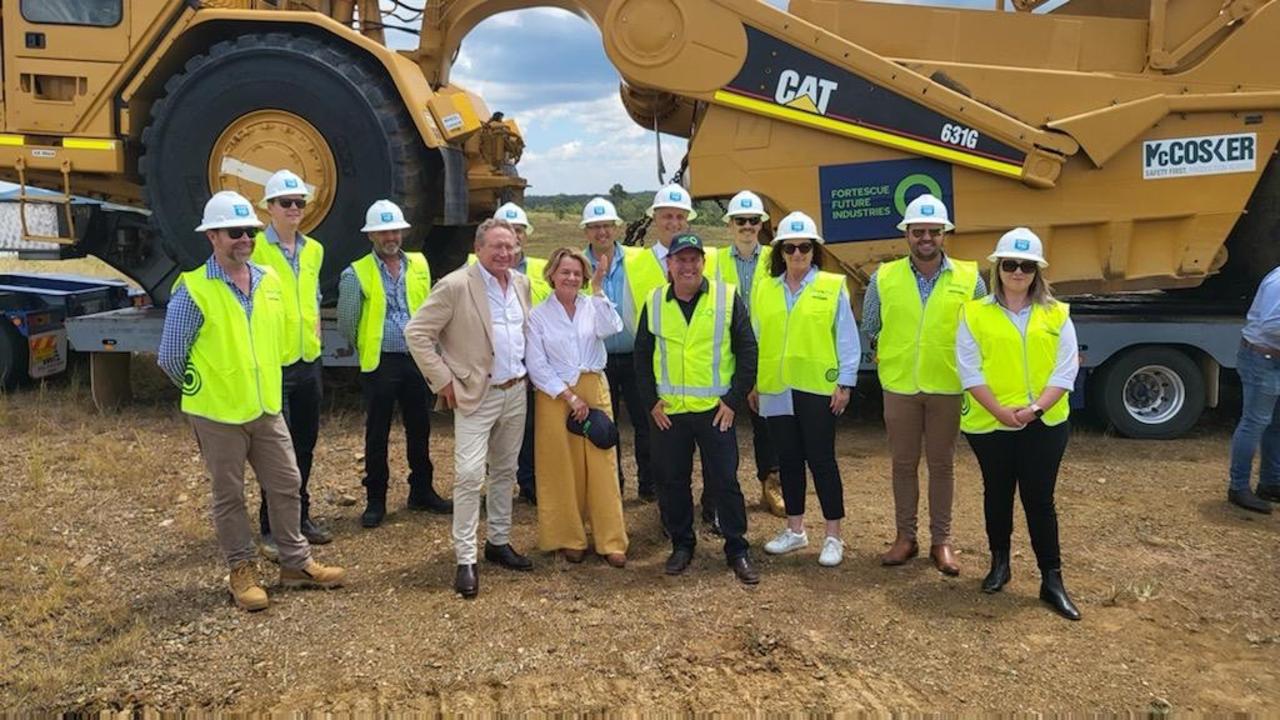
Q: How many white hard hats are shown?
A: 10